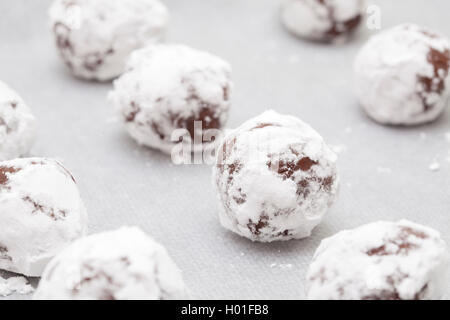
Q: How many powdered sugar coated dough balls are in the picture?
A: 9